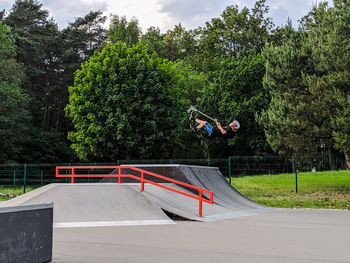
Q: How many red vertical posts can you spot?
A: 4